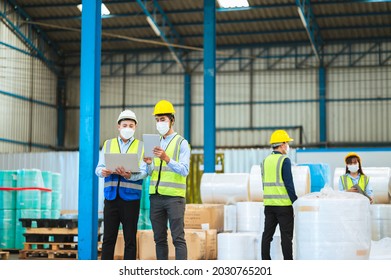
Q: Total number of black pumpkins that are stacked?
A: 0